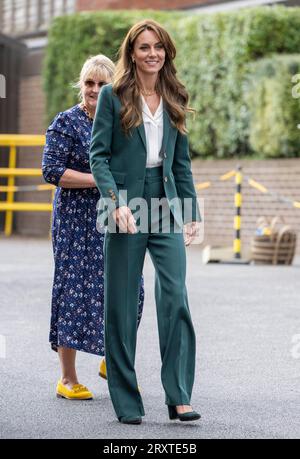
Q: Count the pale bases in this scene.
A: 1